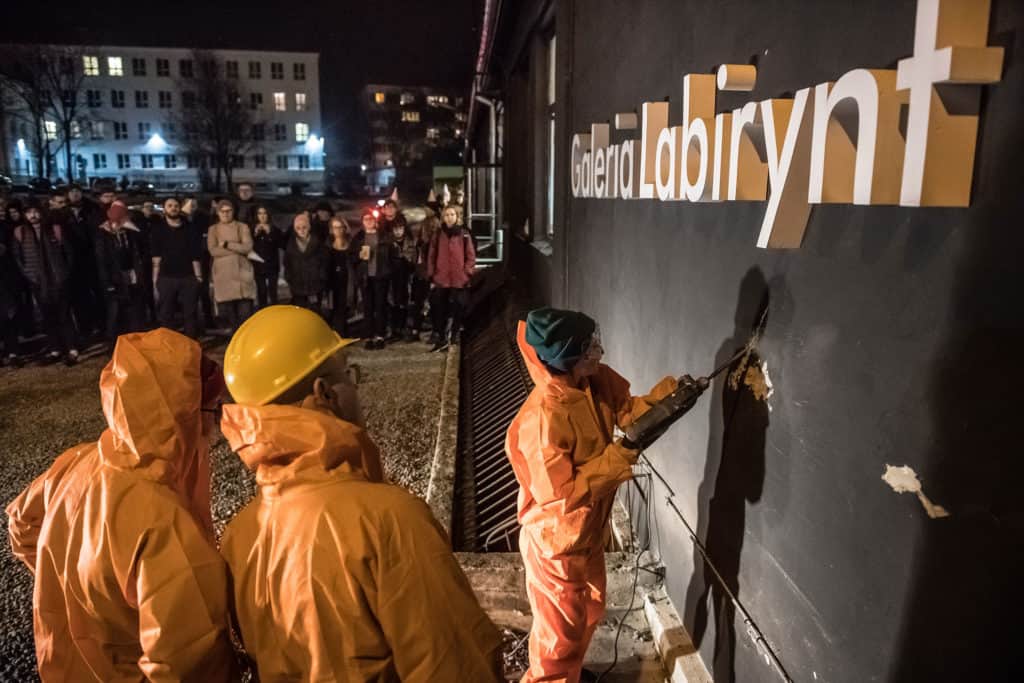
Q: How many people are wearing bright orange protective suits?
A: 3